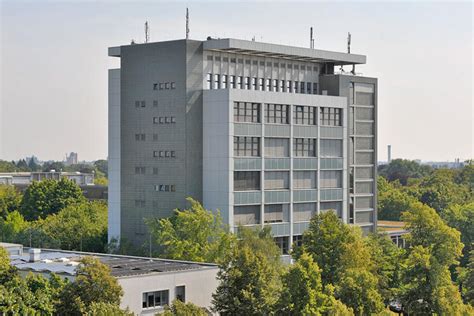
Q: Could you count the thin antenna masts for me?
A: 4